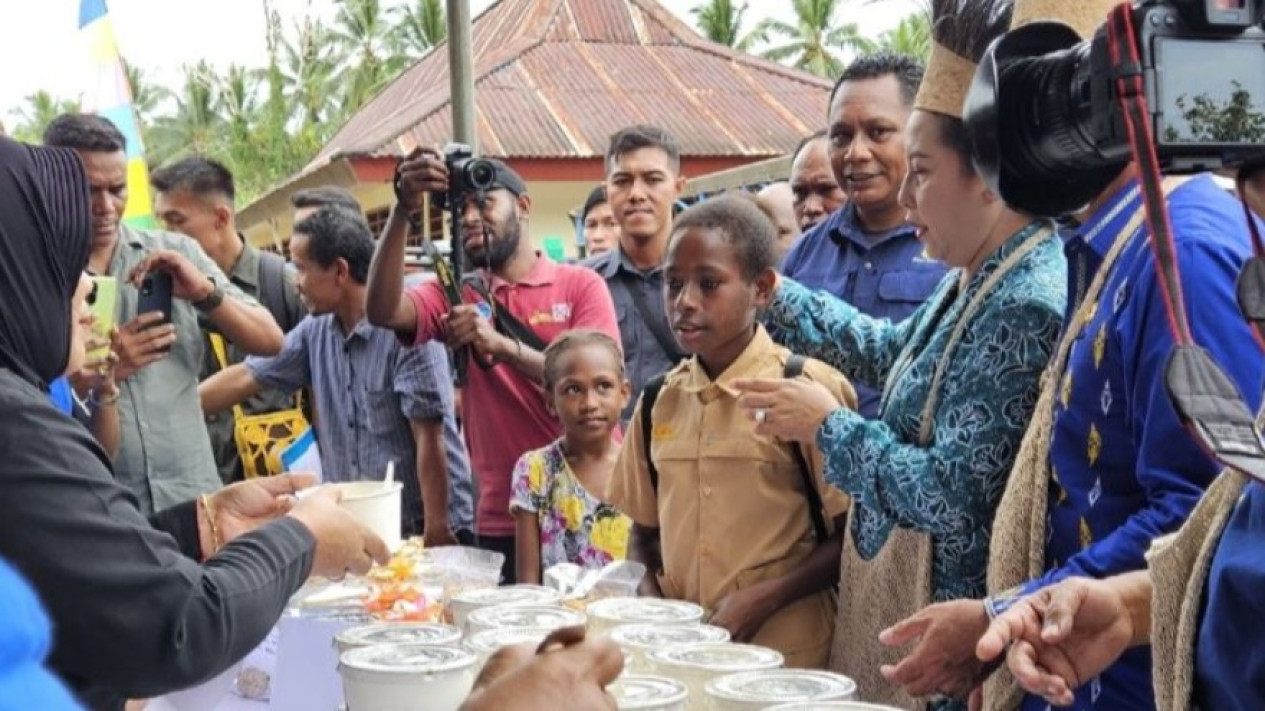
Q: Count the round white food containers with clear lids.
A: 11